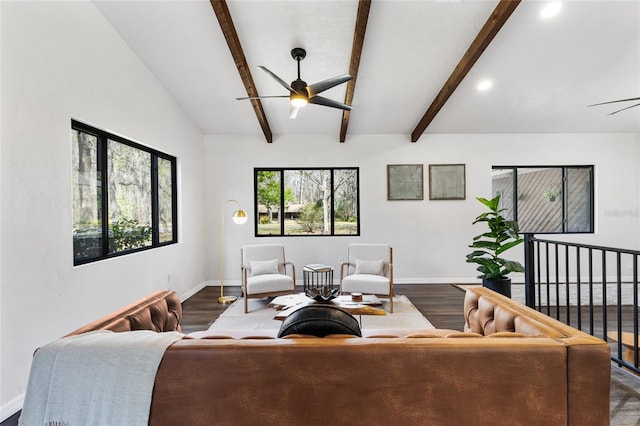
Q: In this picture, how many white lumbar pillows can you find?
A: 2